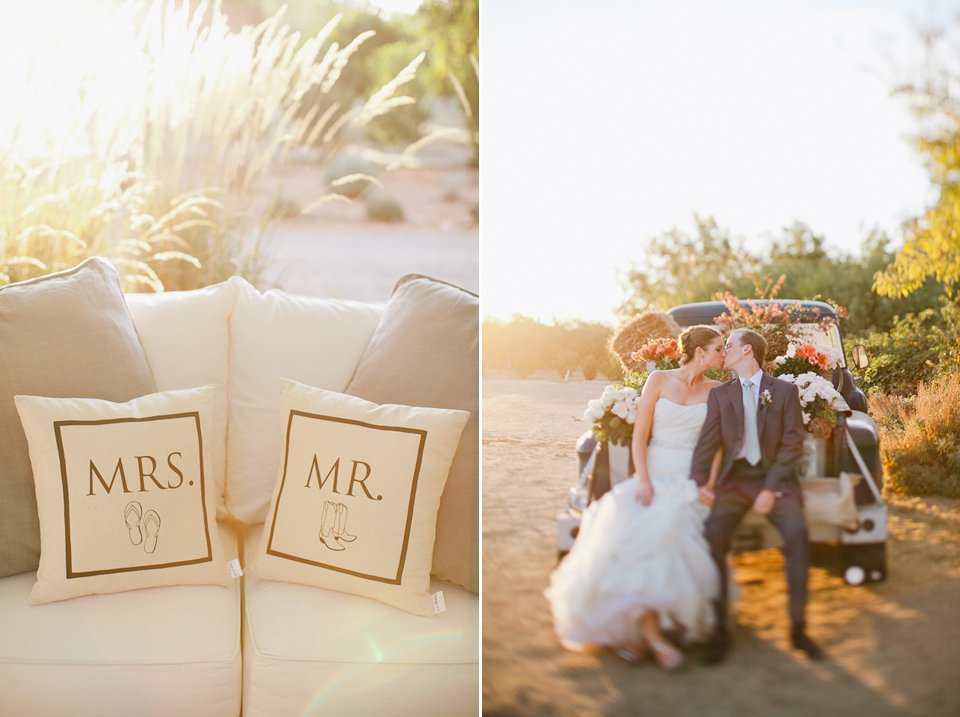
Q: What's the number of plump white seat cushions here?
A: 2